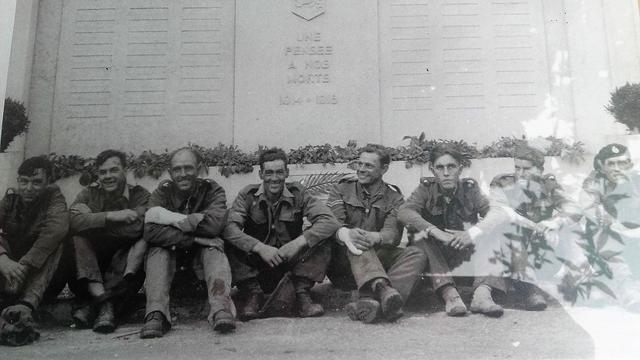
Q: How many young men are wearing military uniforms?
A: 8